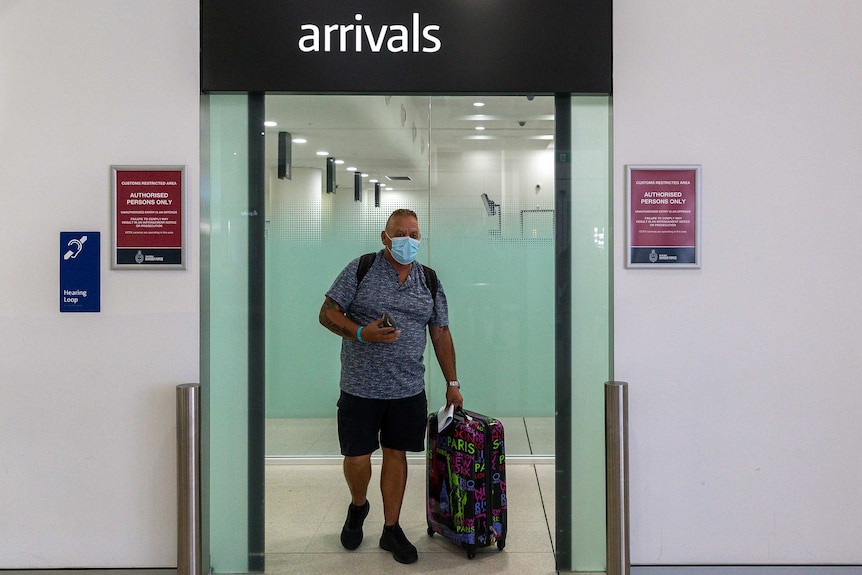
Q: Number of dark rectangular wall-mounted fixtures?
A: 4